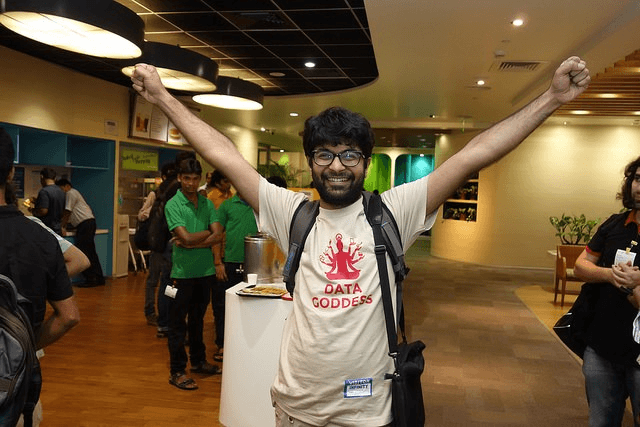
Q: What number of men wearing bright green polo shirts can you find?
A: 2